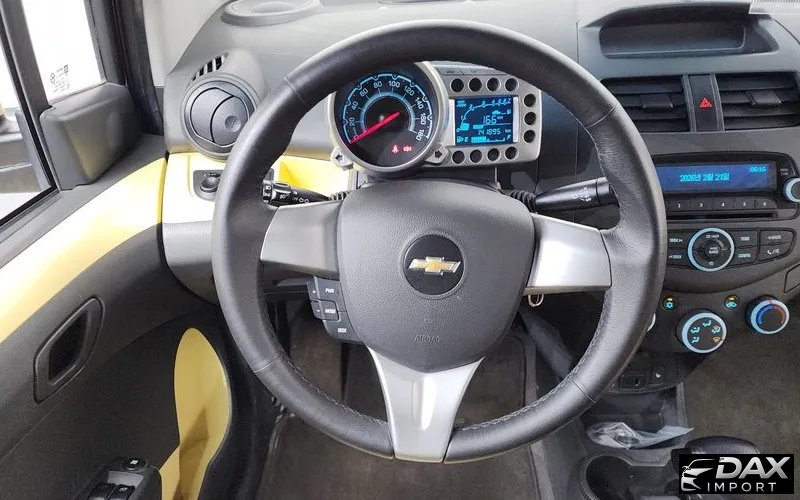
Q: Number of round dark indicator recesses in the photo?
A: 11